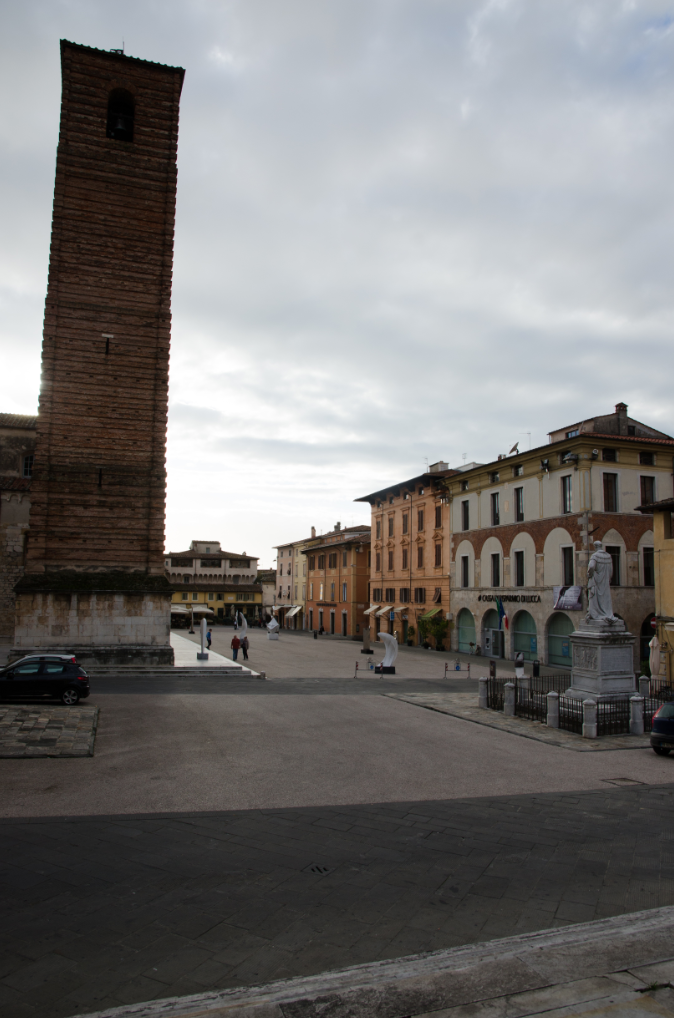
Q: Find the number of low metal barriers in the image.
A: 2